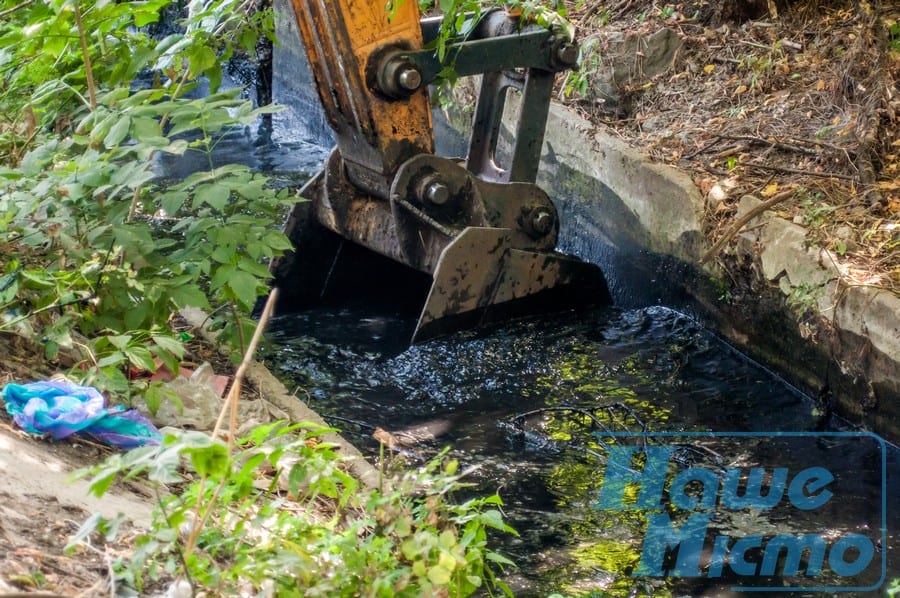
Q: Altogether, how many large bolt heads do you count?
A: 4